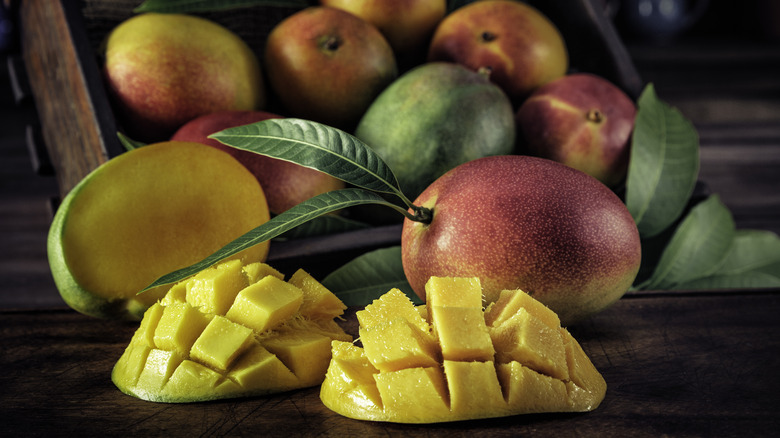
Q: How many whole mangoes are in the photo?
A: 8